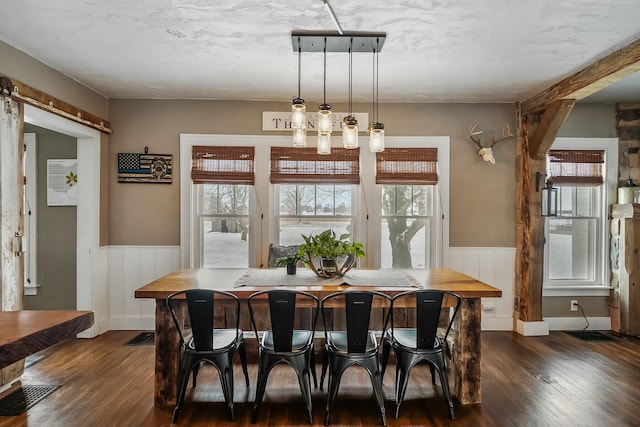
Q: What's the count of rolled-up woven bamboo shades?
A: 4